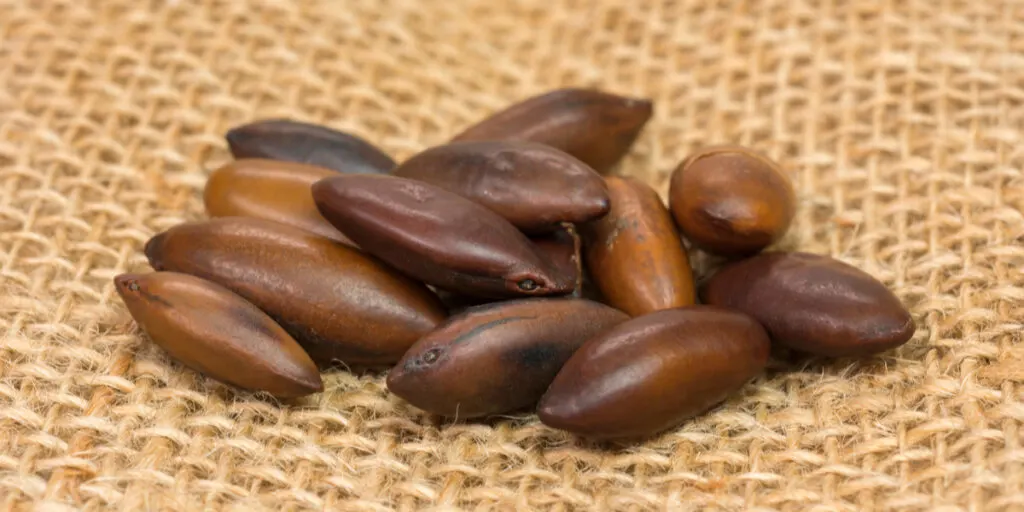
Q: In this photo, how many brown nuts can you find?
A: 12